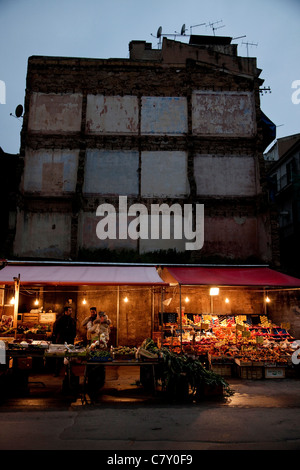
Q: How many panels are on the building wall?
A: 12